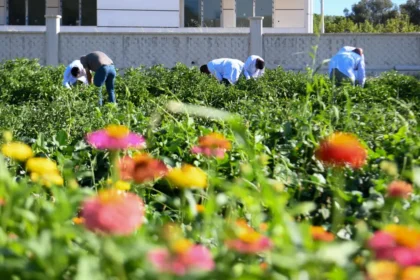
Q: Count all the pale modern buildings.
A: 1